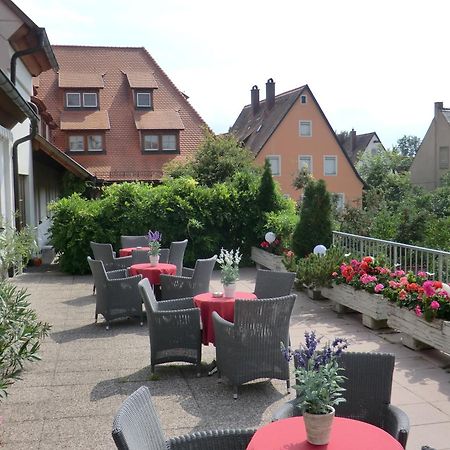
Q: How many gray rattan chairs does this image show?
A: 11